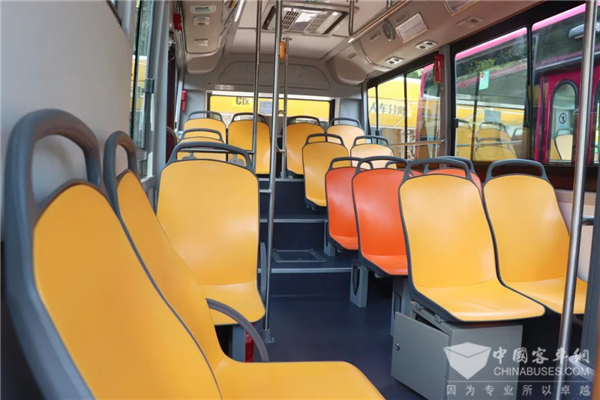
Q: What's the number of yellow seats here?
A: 12